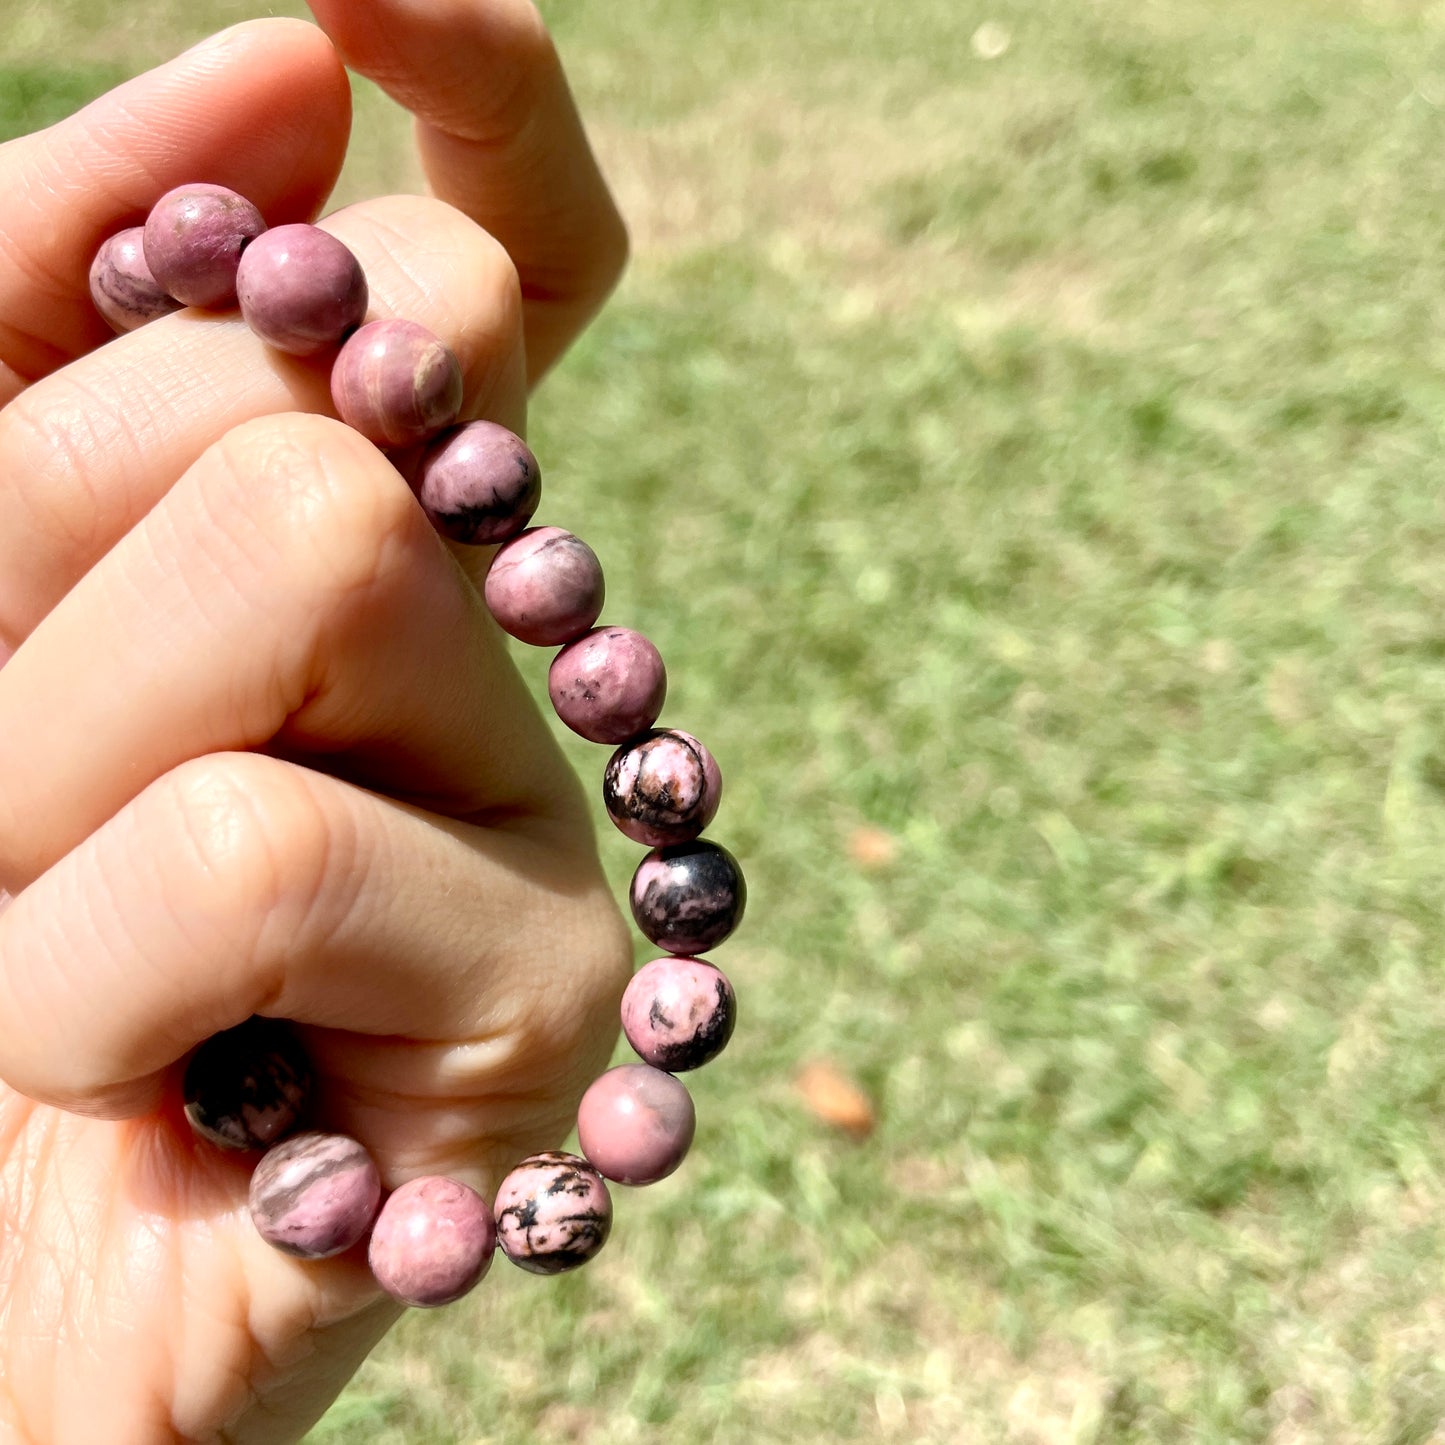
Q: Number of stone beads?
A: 15